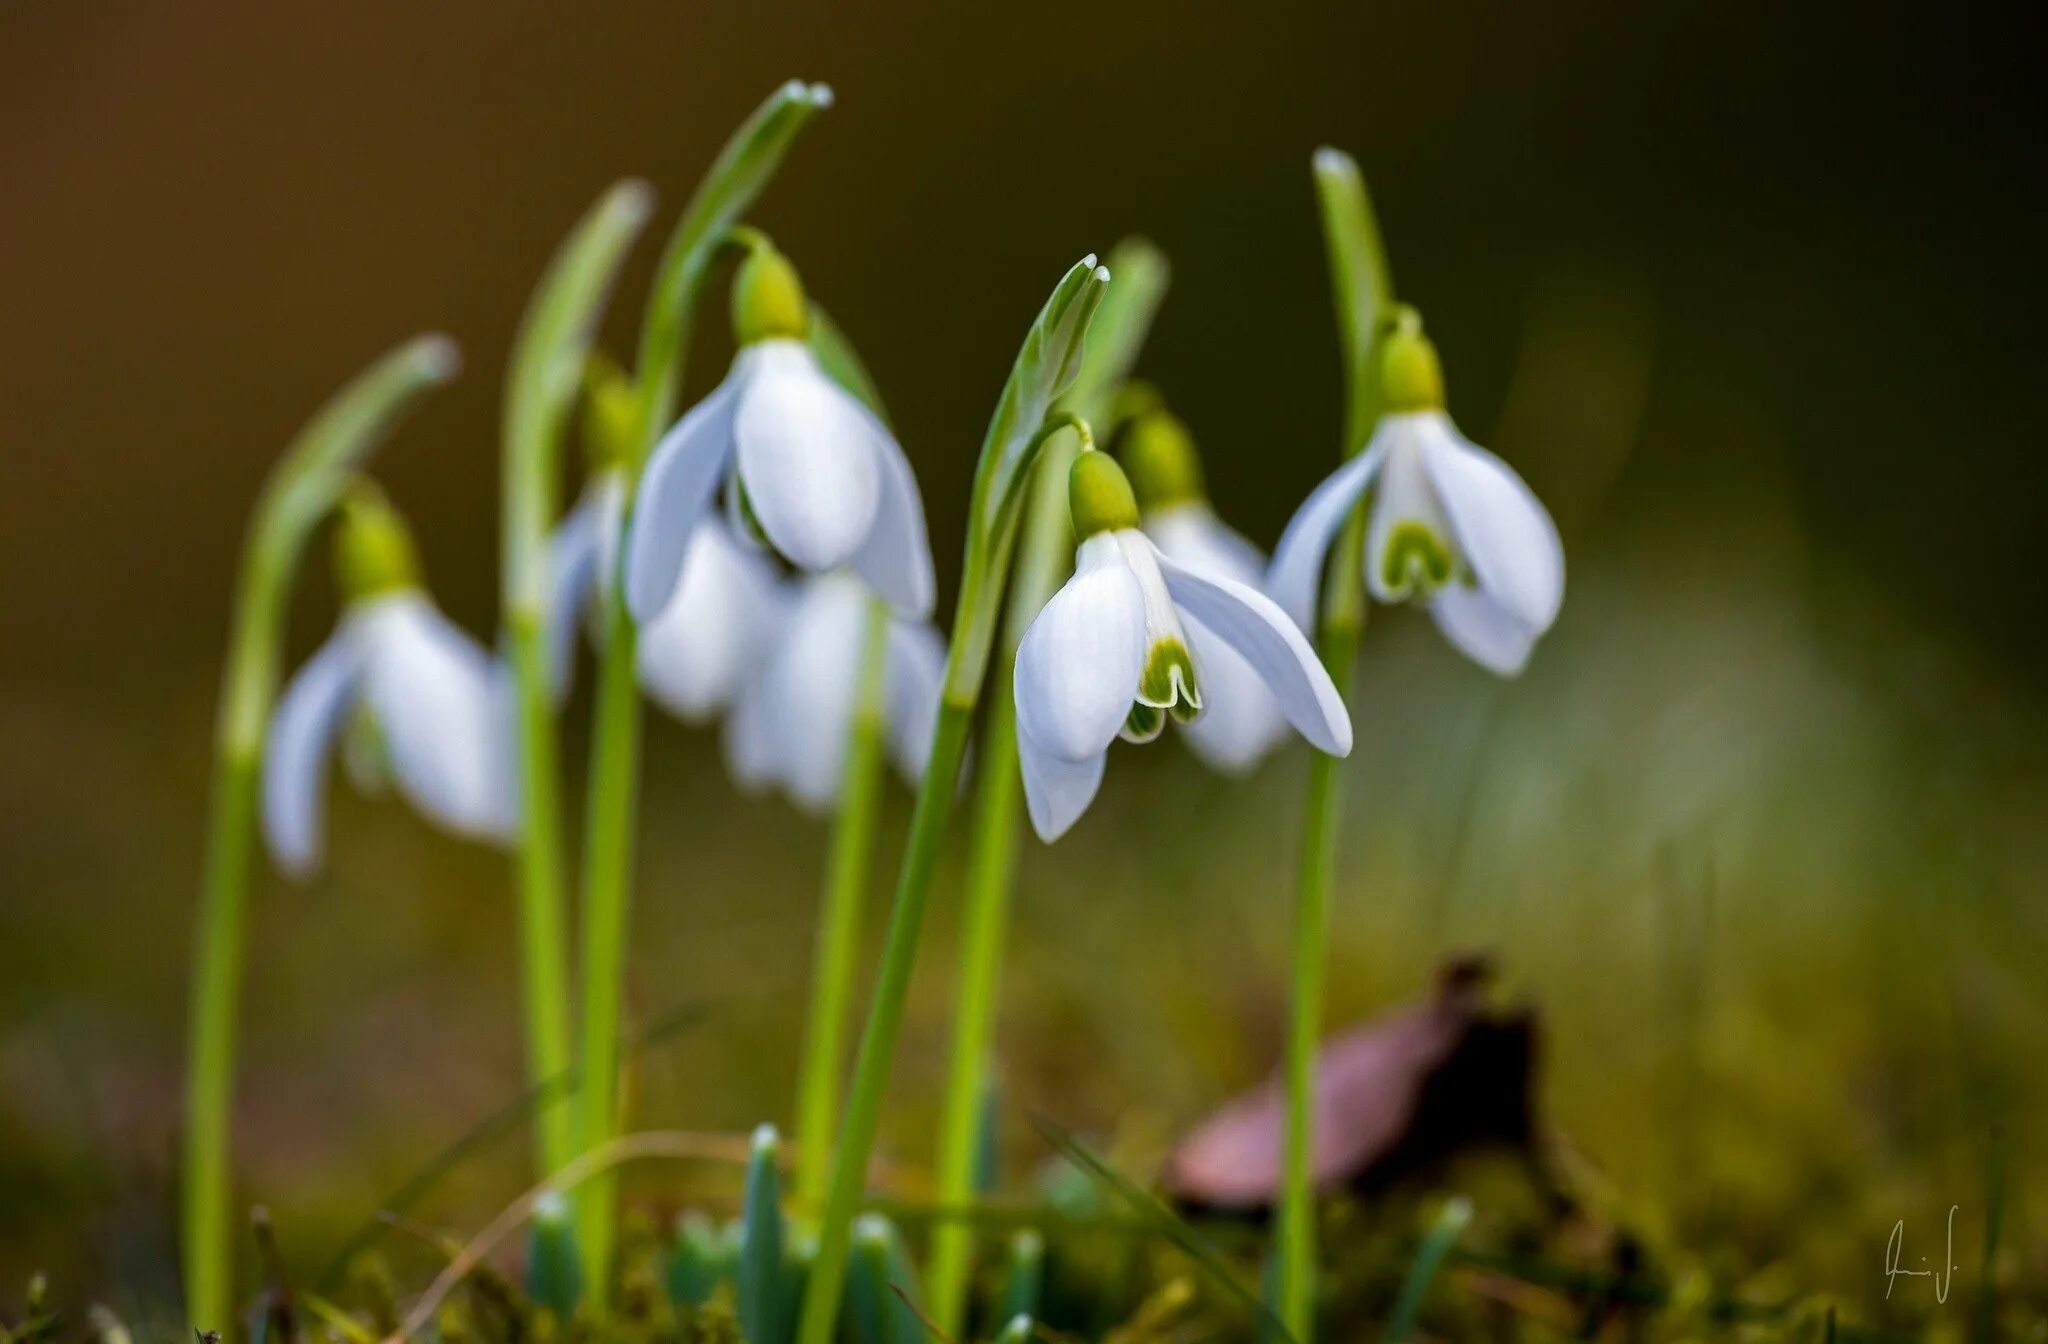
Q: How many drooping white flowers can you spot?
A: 7